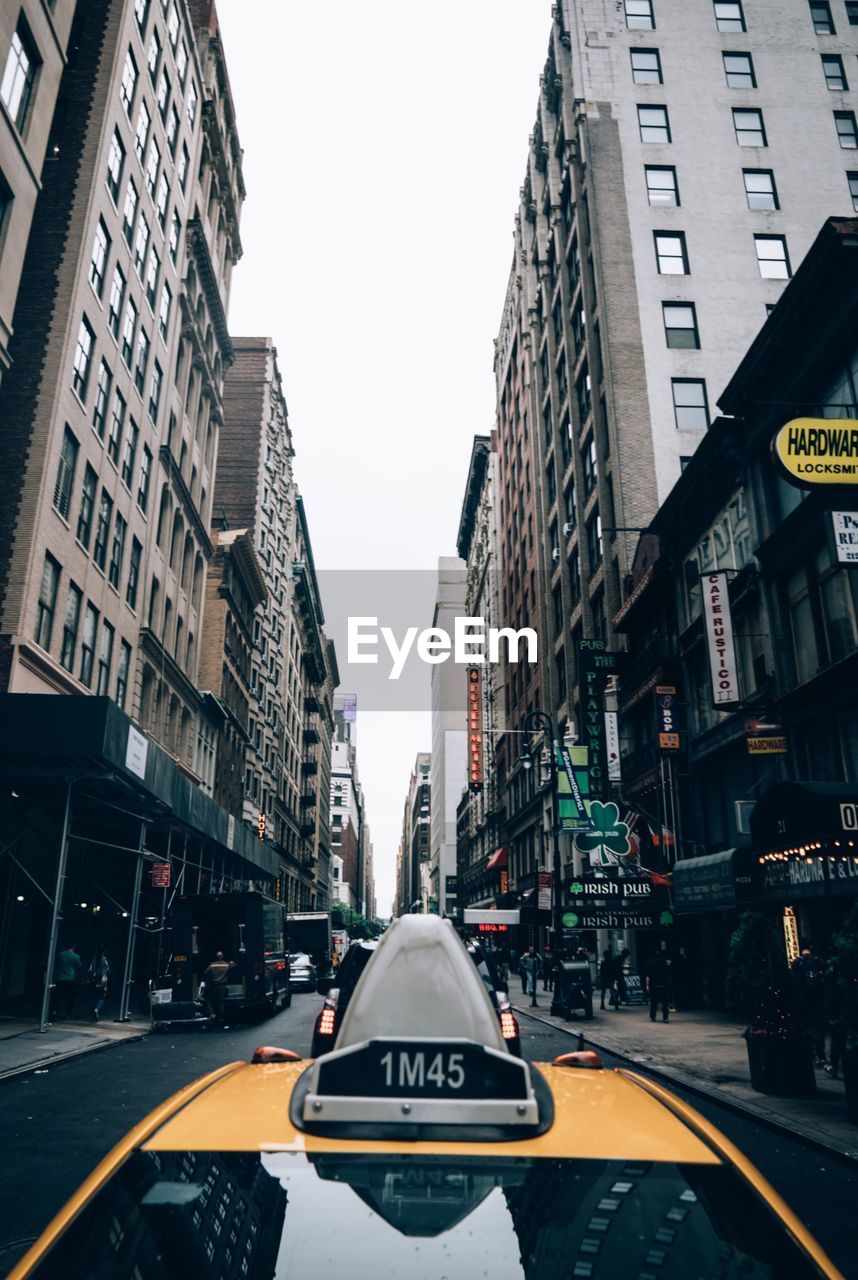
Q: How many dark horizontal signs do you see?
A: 2